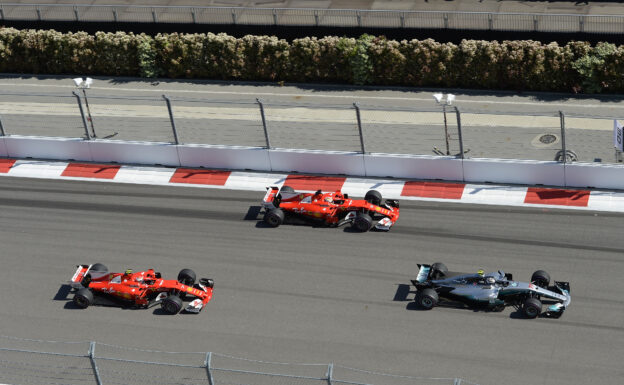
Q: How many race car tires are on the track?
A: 12